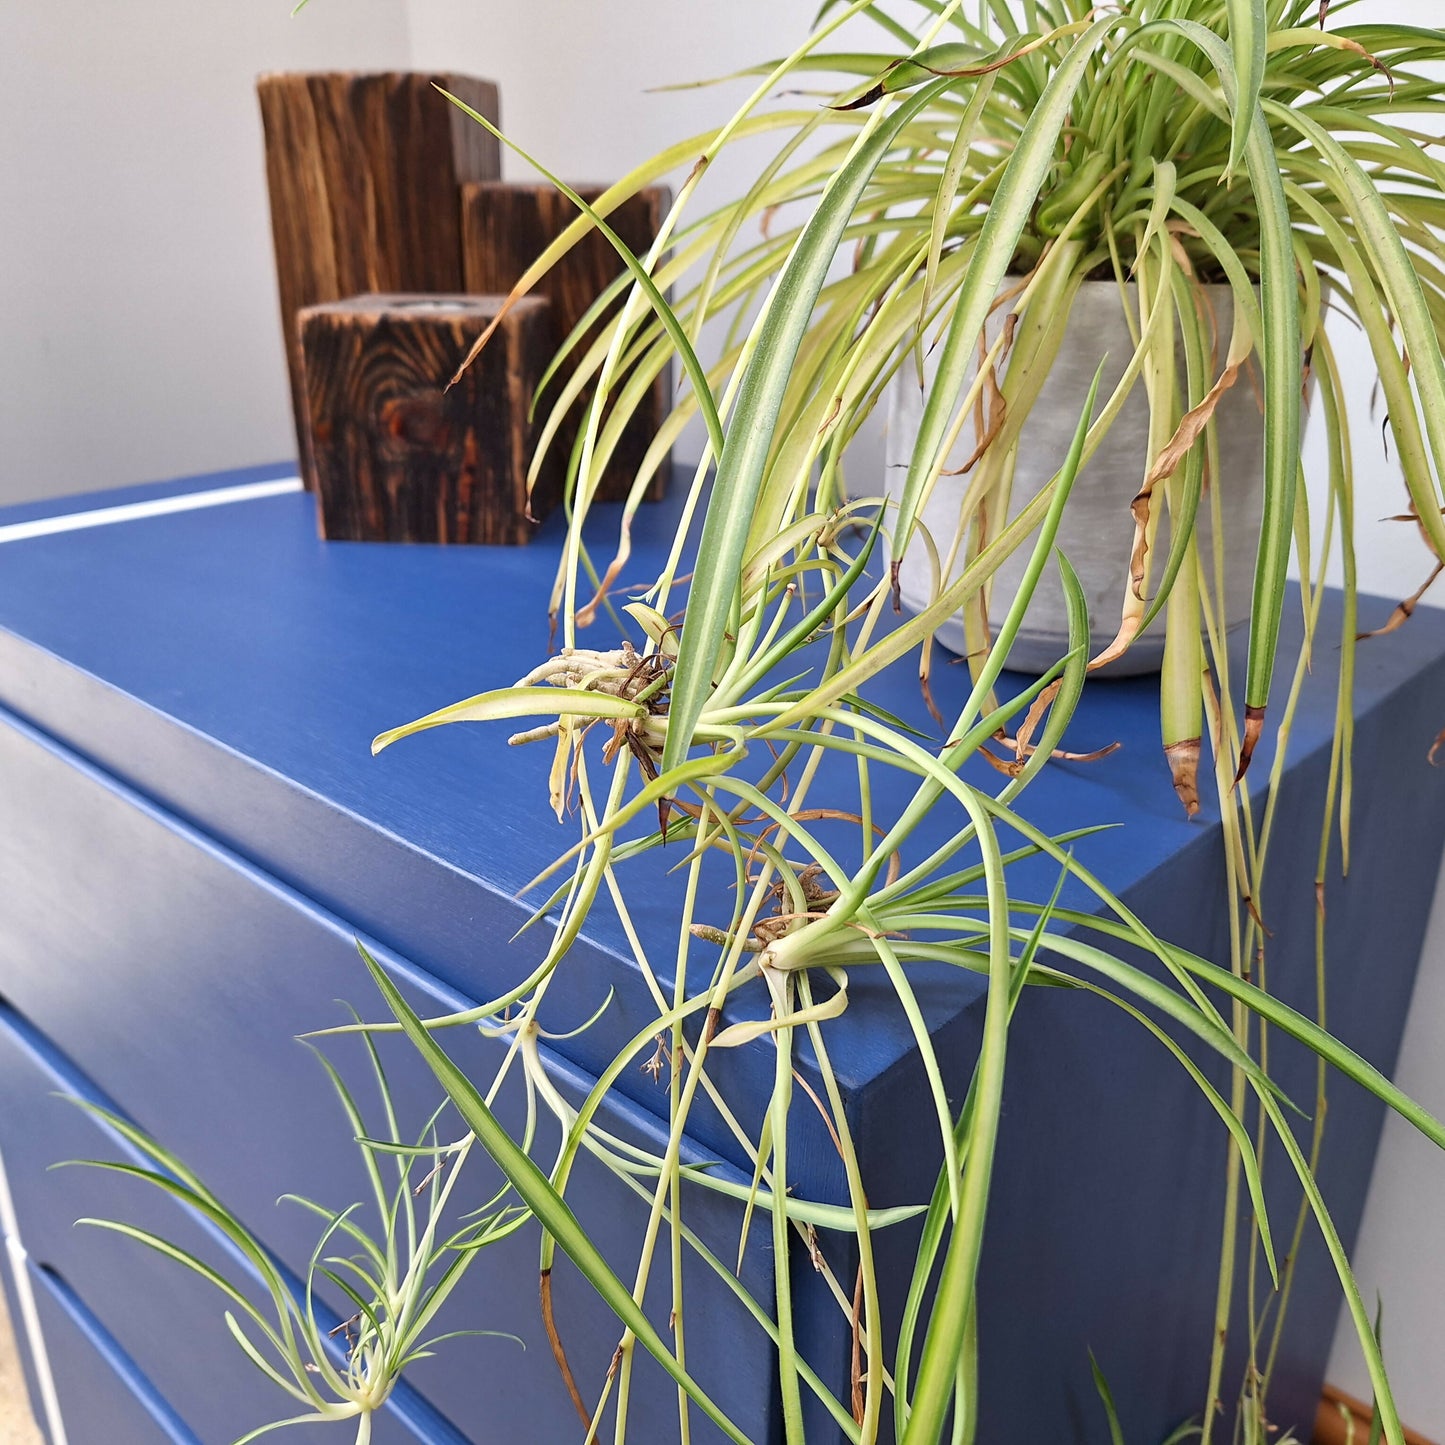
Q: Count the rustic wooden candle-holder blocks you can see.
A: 3